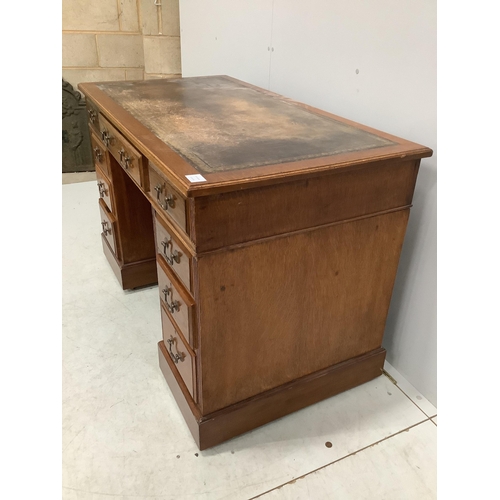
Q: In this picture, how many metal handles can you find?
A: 10